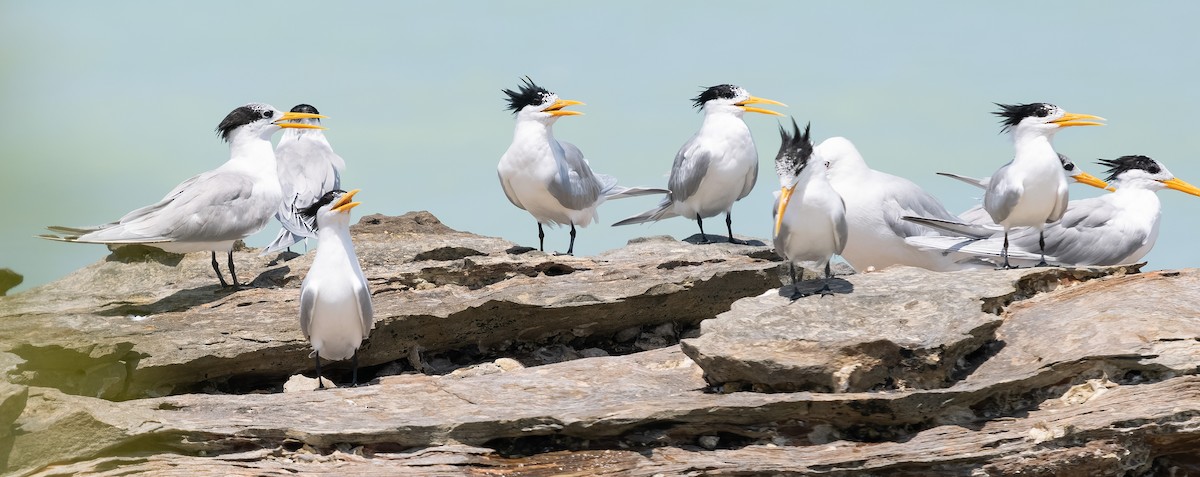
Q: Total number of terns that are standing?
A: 7